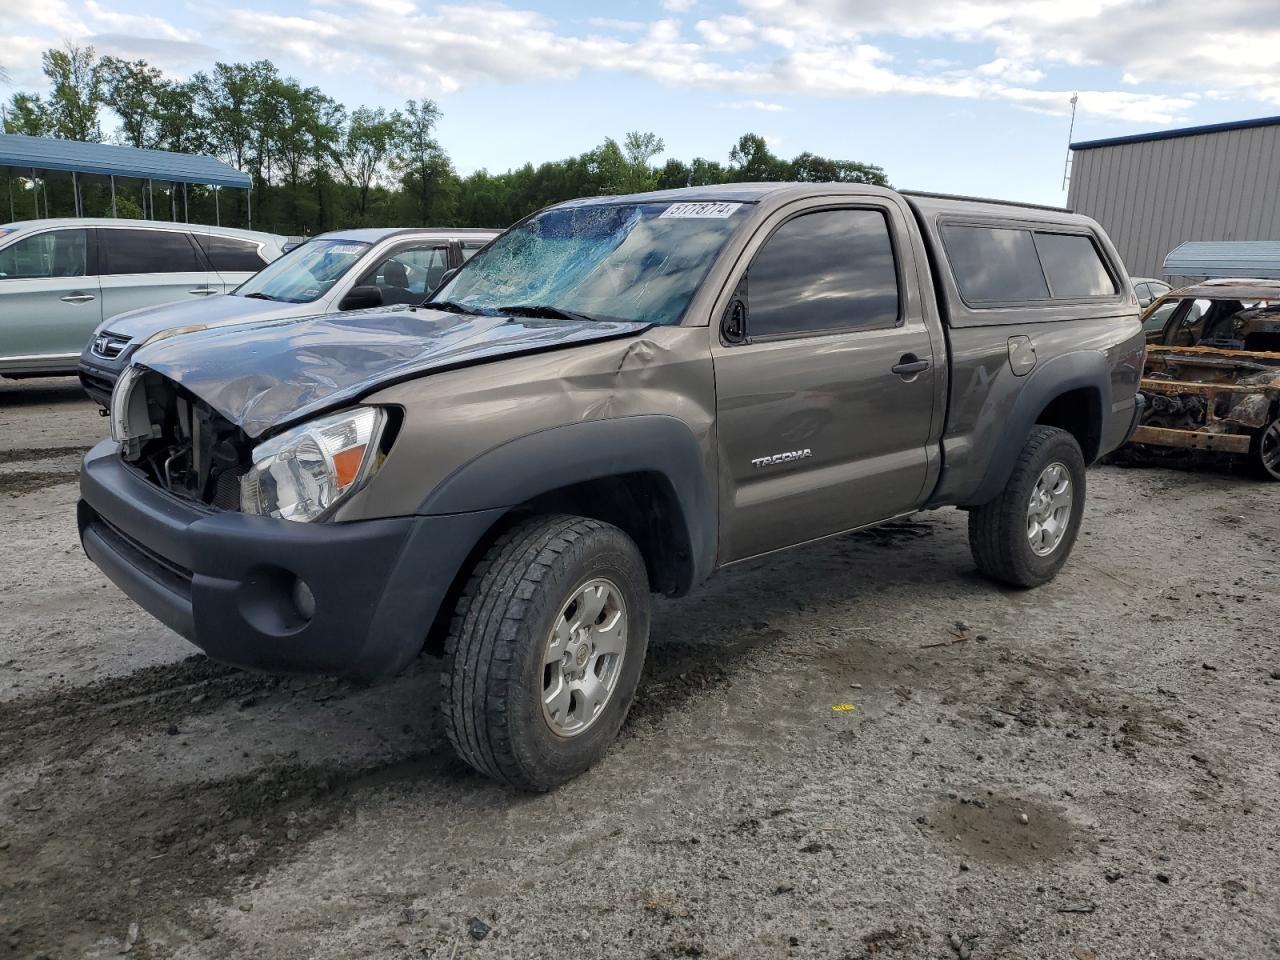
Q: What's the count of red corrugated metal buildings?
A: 0